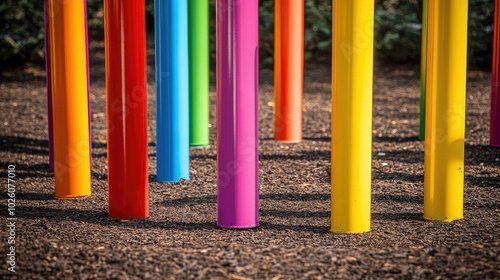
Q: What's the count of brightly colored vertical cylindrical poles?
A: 11